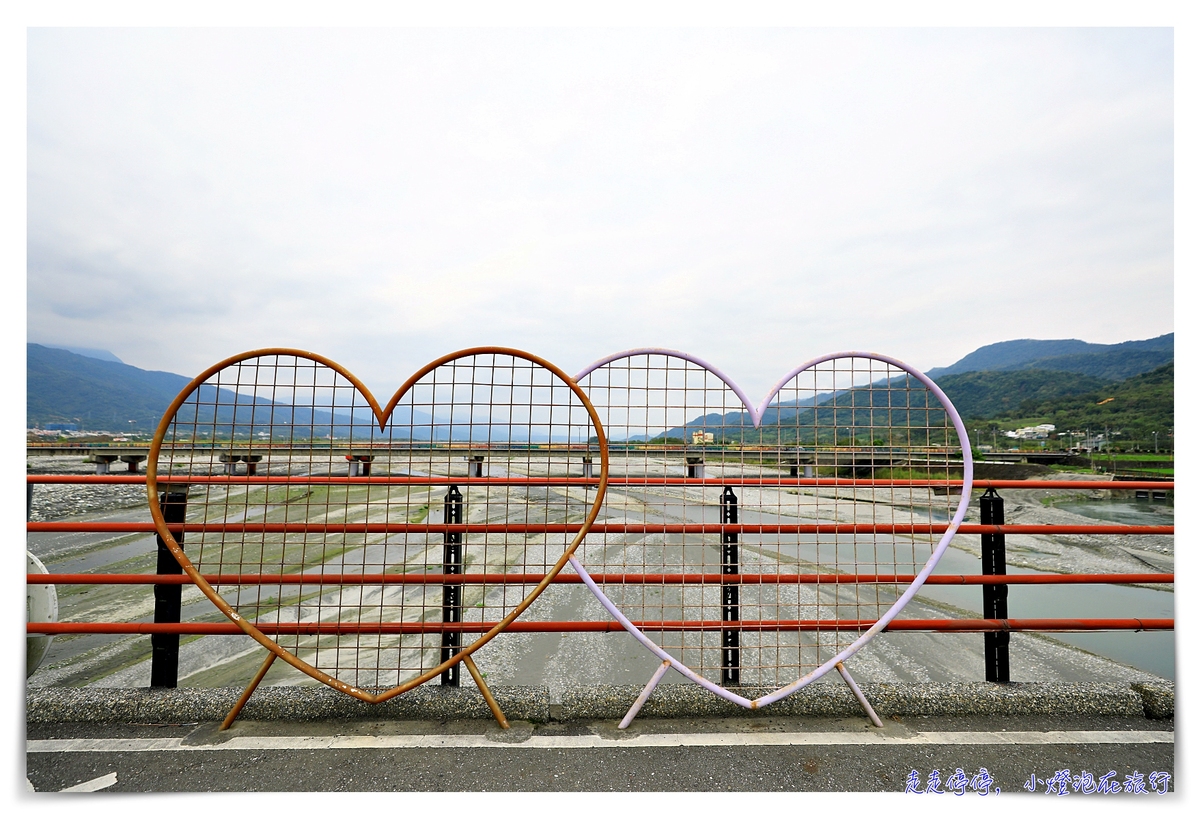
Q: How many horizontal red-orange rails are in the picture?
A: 4